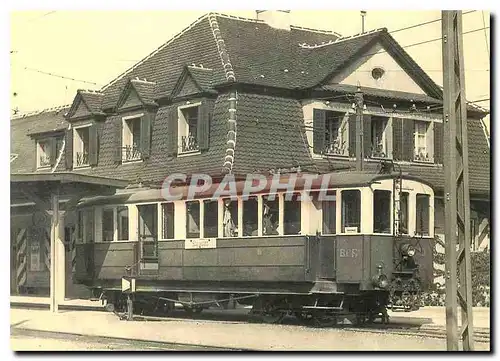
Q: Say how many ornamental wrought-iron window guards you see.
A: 7